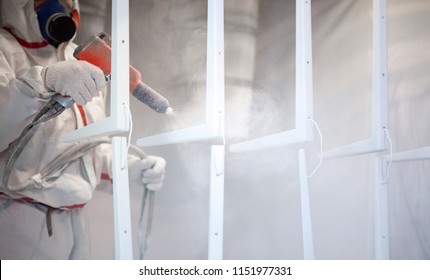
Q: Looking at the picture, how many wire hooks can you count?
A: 4